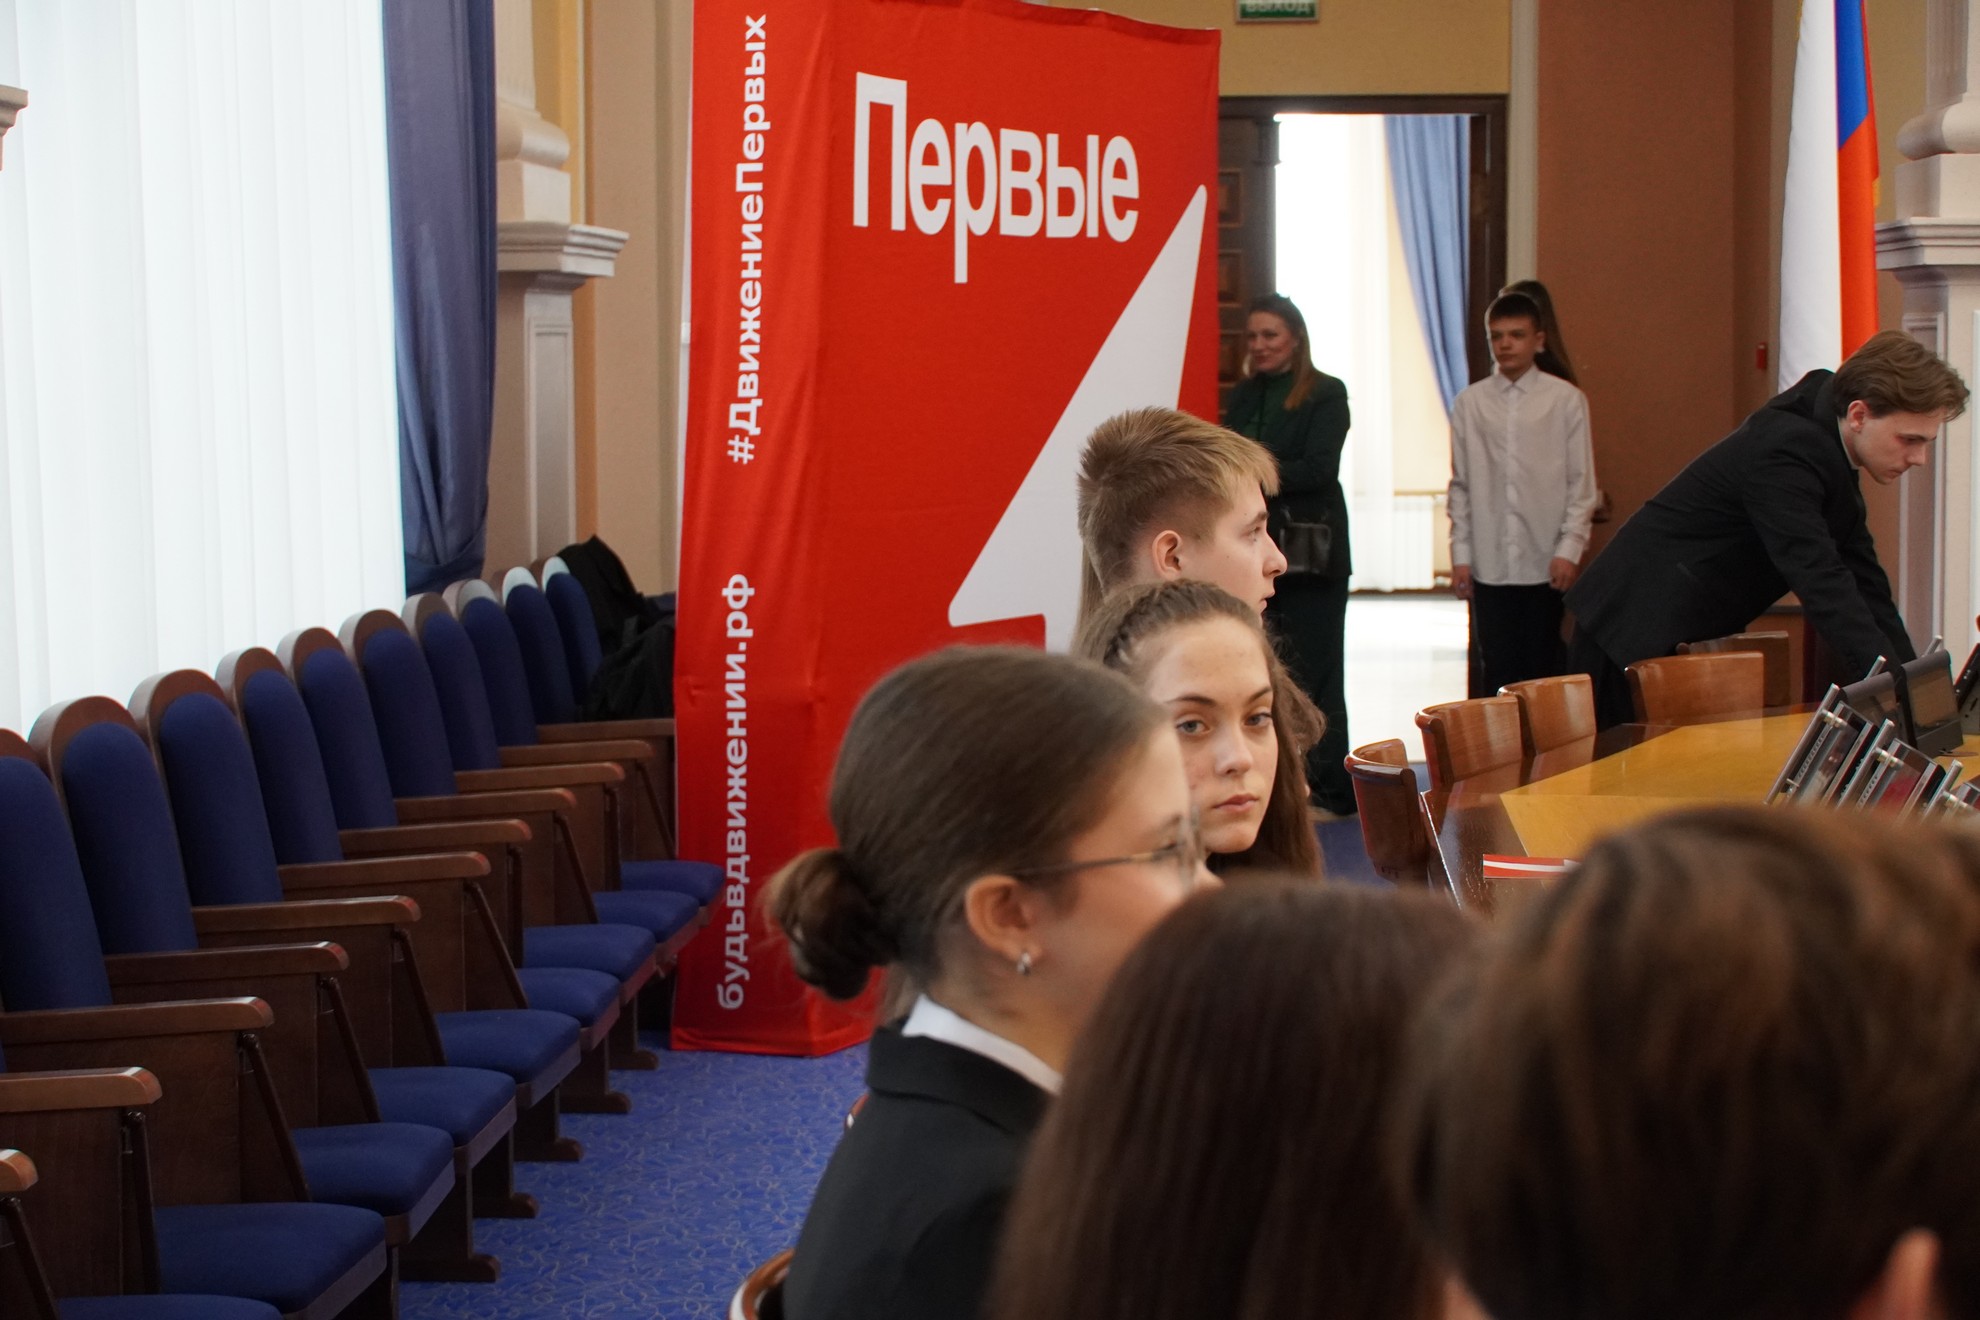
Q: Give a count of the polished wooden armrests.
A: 11